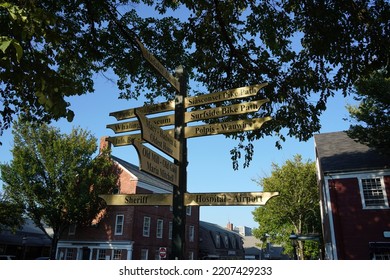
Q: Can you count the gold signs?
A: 11